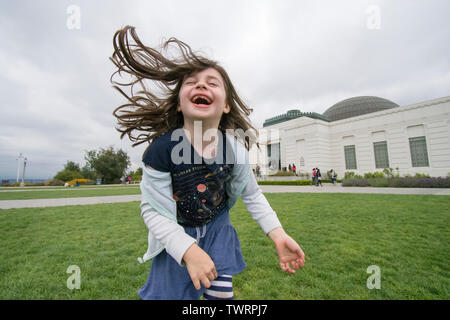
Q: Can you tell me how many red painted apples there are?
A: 0